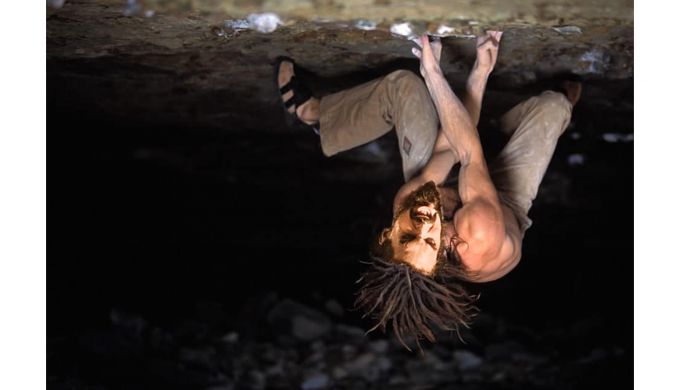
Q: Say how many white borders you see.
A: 2